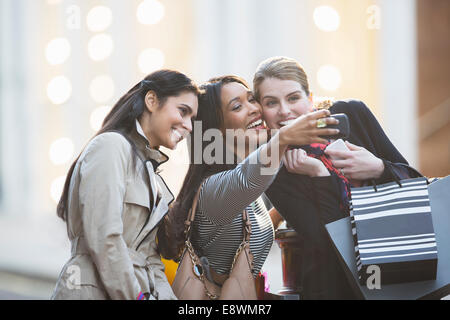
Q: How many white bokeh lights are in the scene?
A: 12